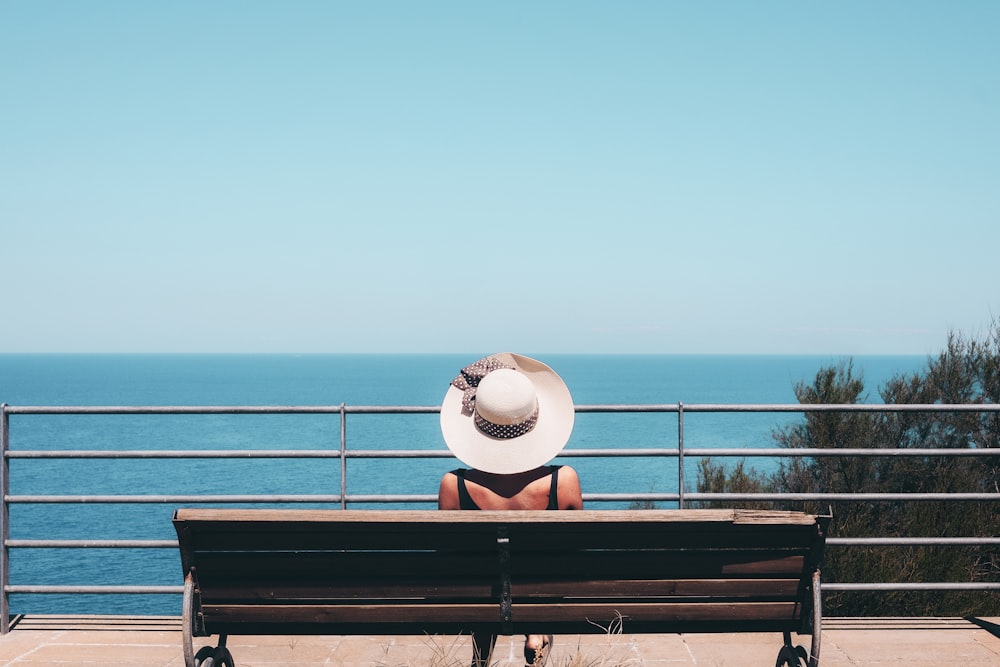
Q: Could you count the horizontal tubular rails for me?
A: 5